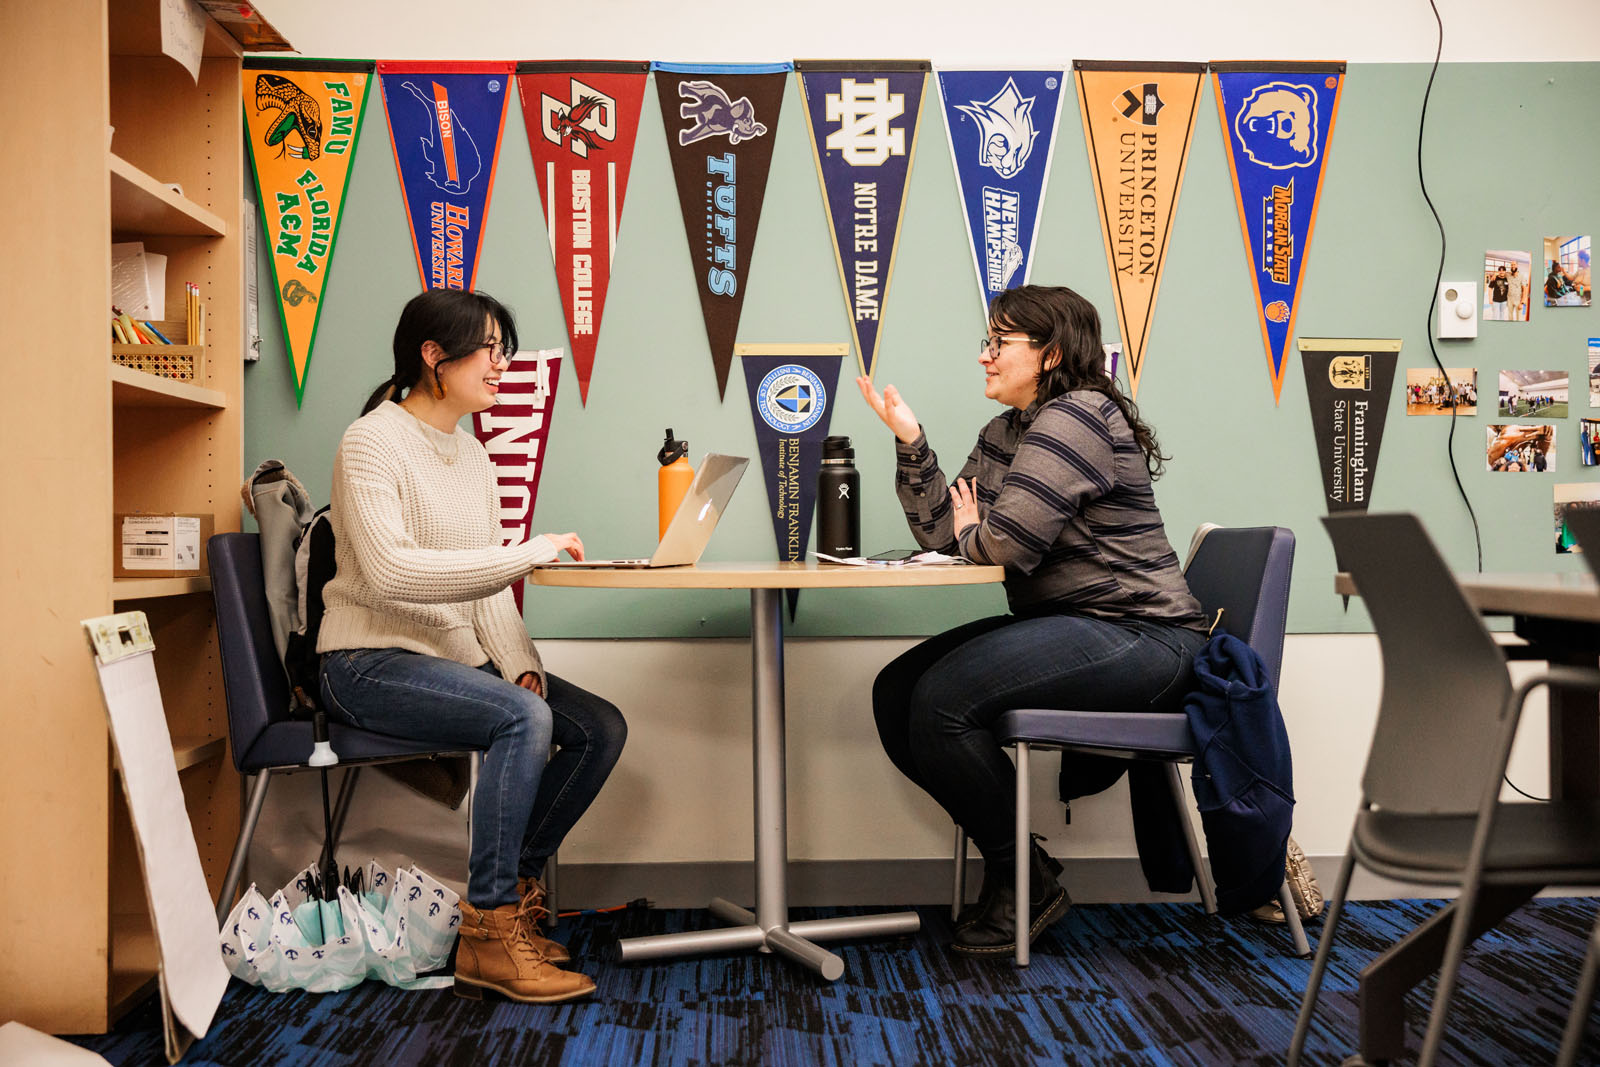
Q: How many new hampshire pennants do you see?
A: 1